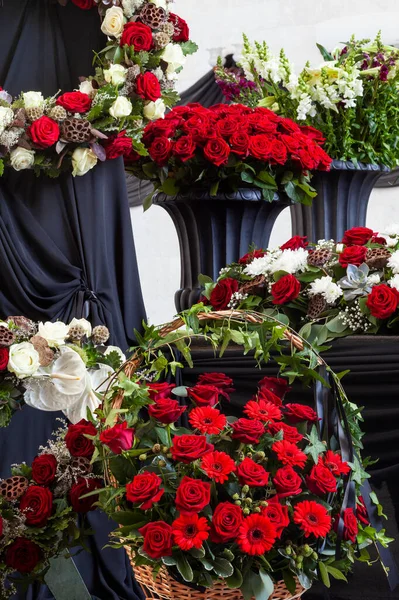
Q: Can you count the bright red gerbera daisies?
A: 8